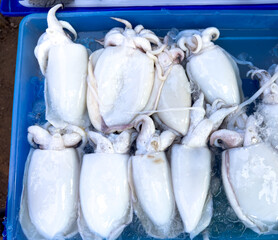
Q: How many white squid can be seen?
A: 10